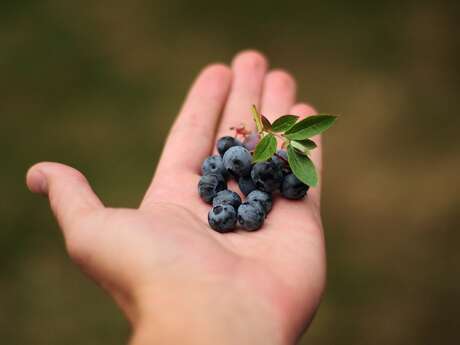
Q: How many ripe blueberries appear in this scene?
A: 12